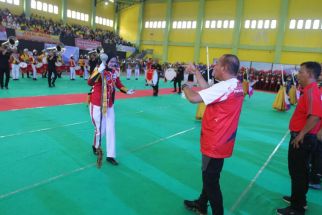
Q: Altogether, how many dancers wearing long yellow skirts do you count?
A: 4